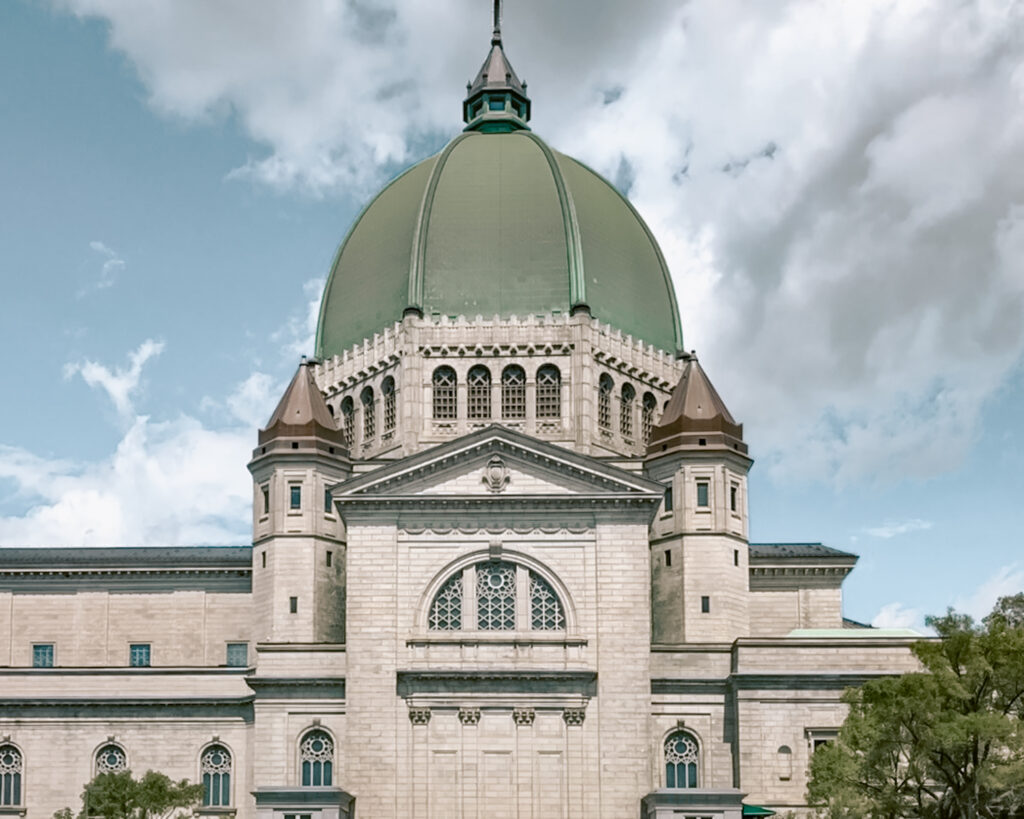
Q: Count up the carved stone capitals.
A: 4